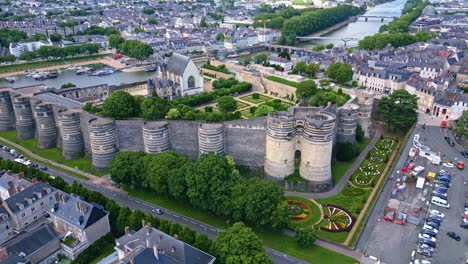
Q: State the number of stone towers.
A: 11